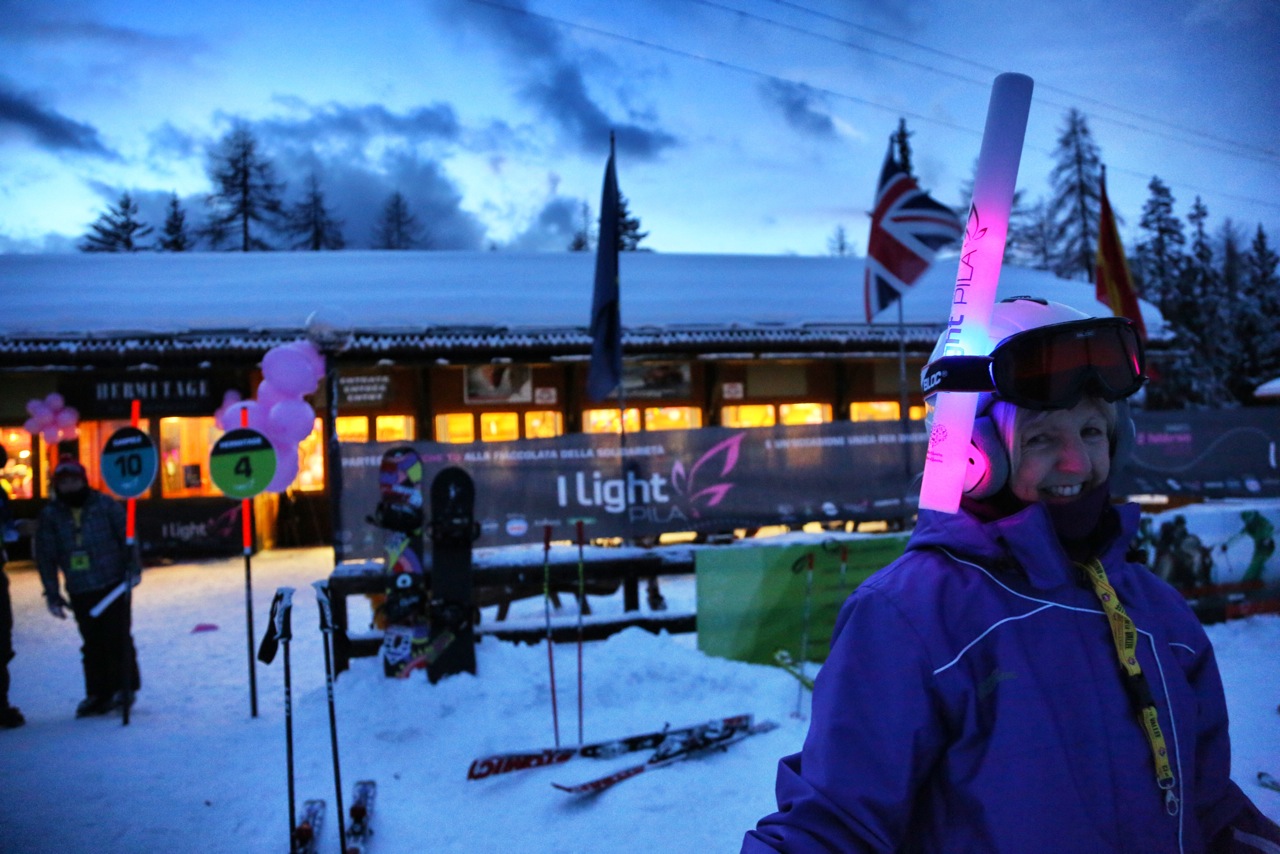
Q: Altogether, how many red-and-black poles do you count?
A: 2